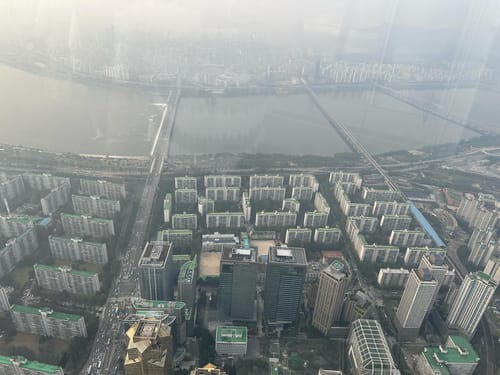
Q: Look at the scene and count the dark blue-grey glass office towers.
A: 3